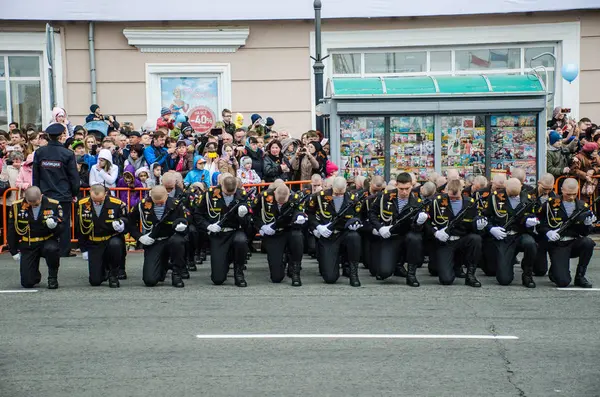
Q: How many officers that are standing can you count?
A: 1